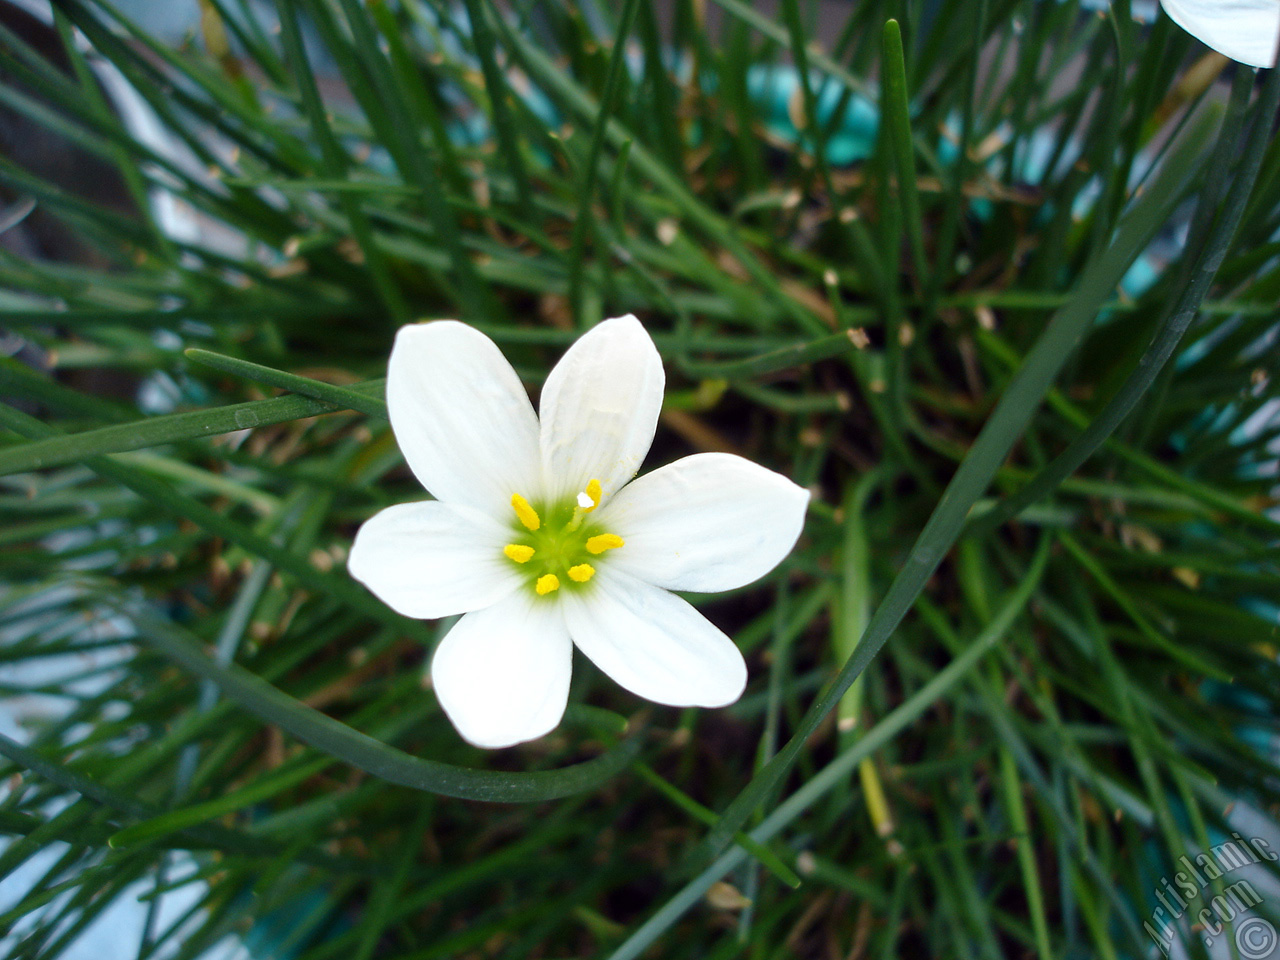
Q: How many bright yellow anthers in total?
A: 6